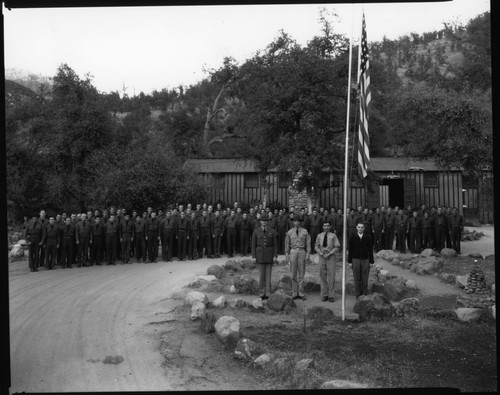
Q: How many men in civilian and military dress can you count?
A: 4